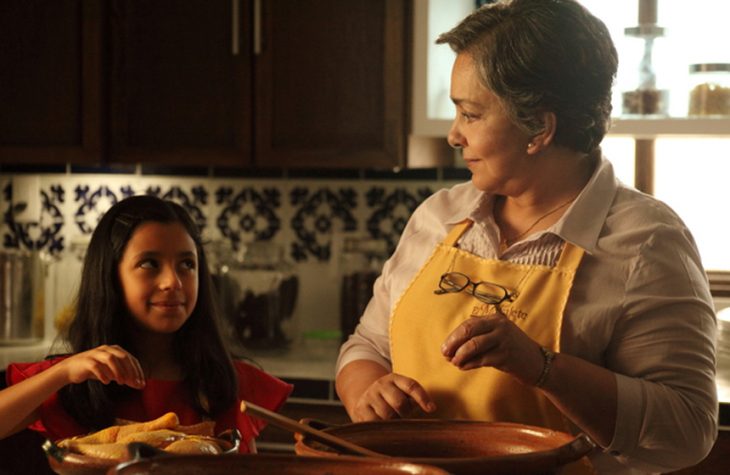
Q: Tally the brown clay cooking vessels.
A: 3